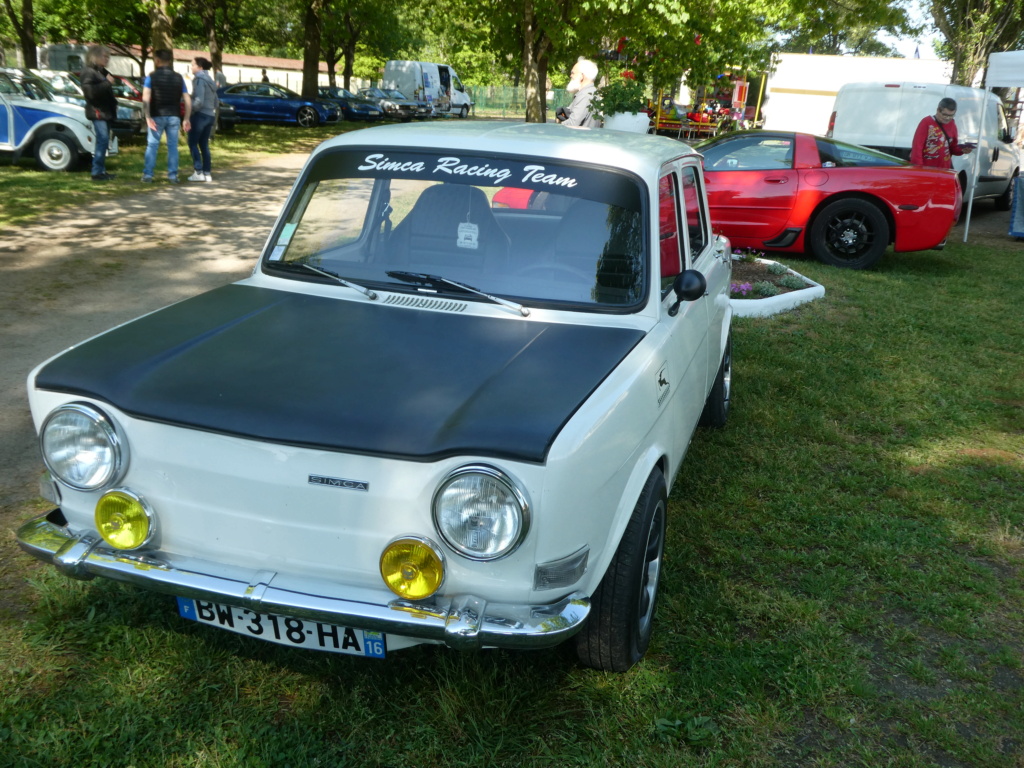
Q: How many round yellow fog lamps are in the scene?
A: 2